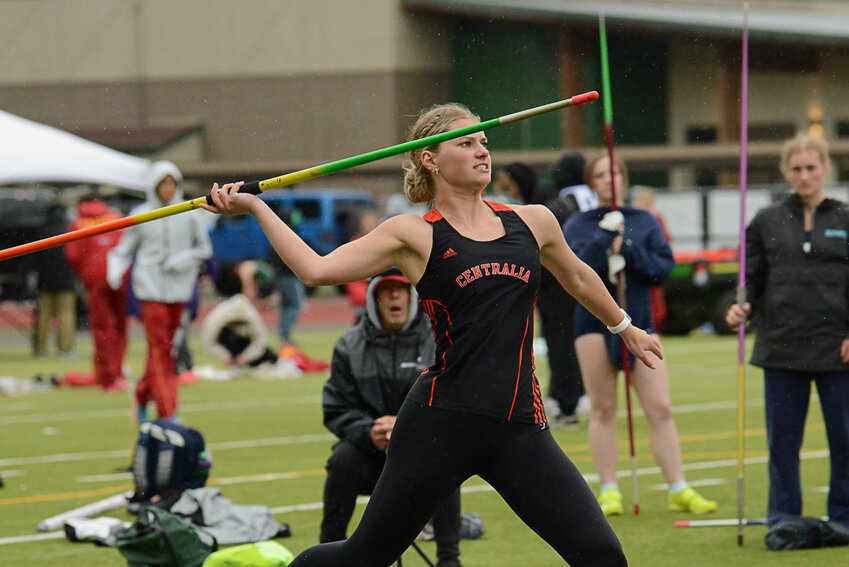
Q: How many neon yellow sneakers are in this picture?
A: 2